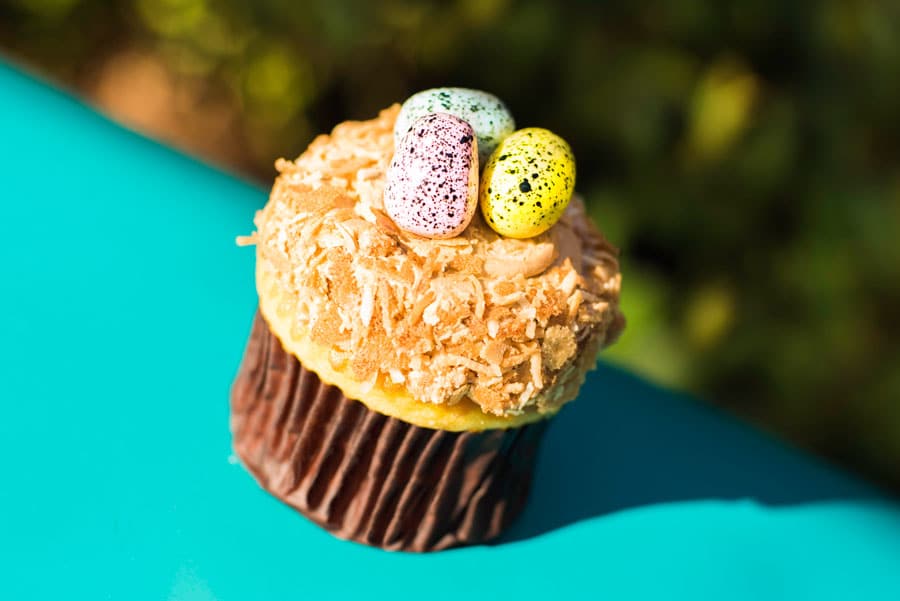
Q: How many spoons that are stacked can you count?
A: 0